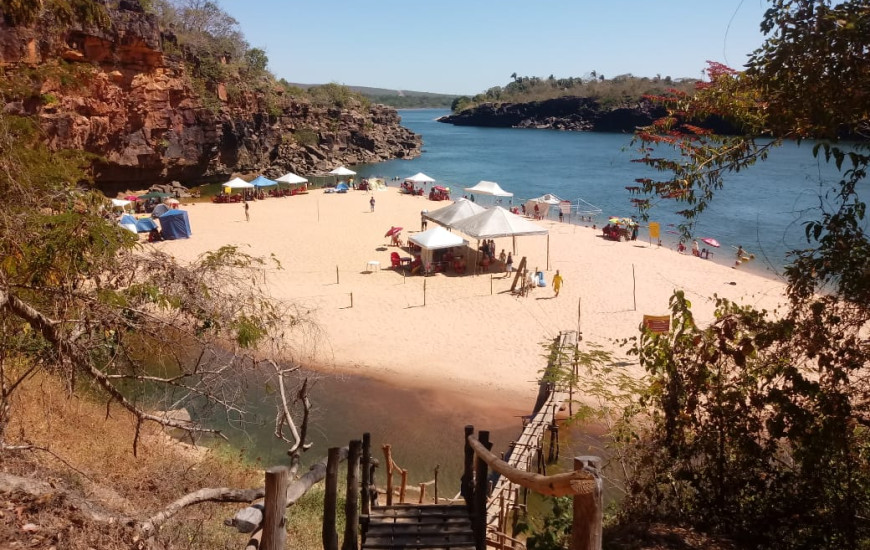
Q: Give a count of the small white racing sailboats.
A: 0